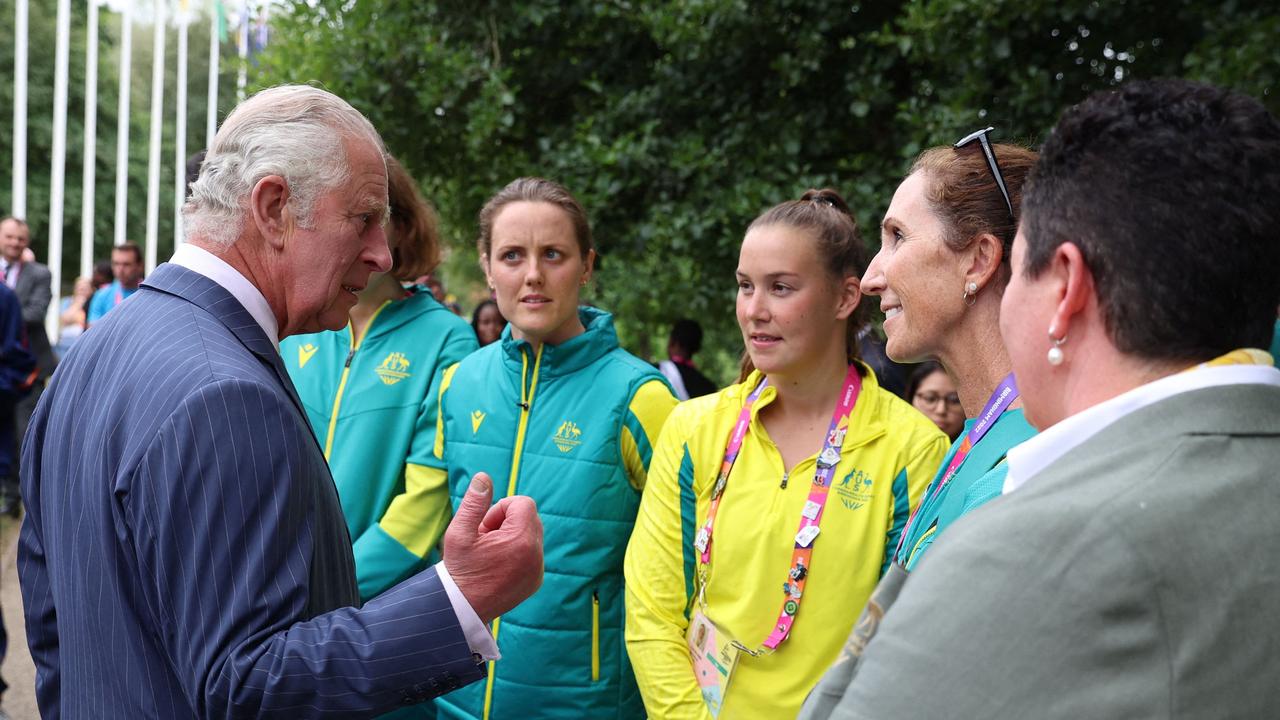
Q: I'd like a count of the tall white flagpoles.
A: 8